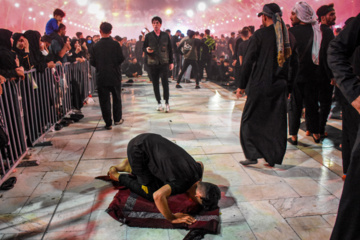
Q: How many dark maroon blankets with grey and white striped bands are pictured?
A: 1